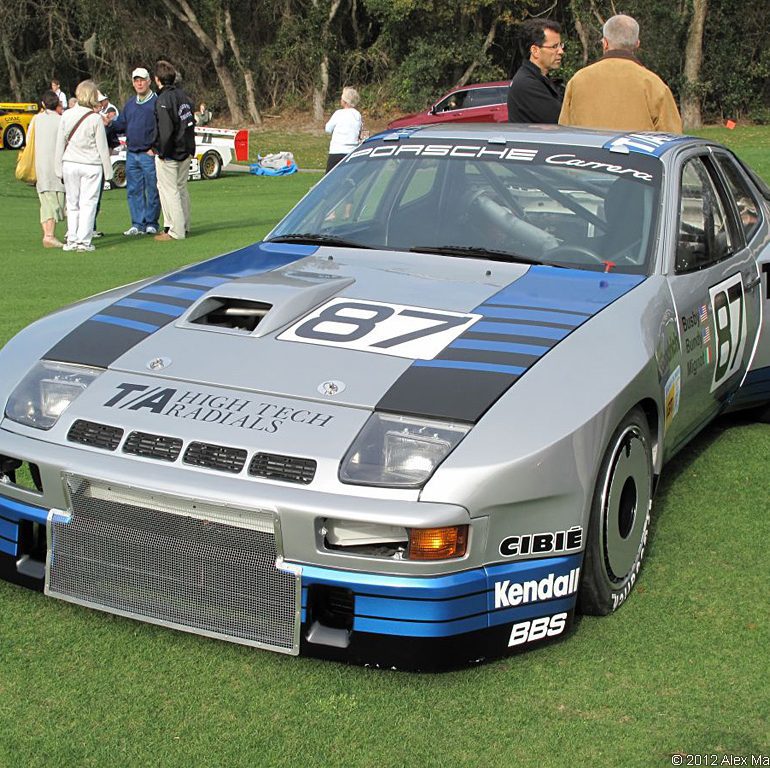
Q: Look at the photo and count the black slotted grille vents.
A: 4